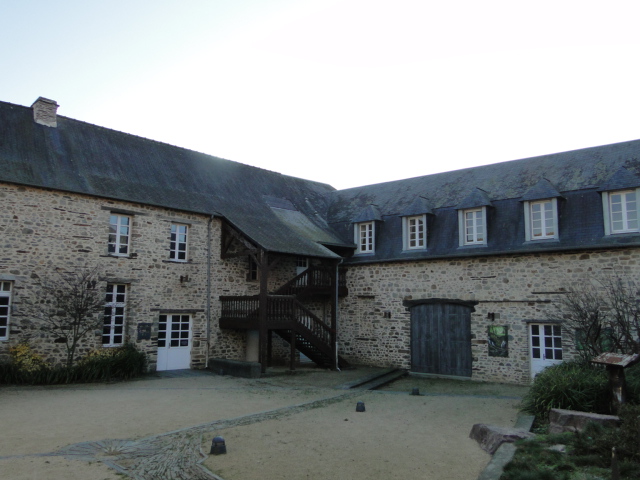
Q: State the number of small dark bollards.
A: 3